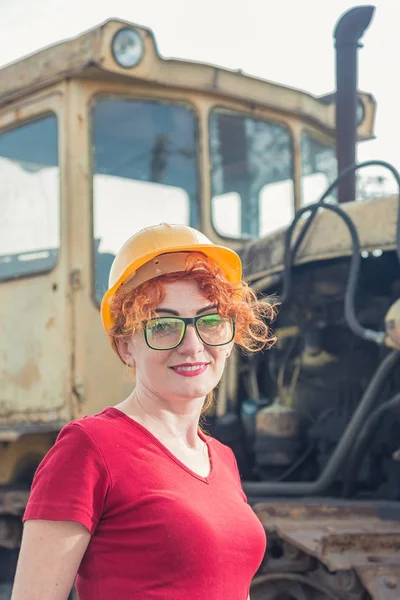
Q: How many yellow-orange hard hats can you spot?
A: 1